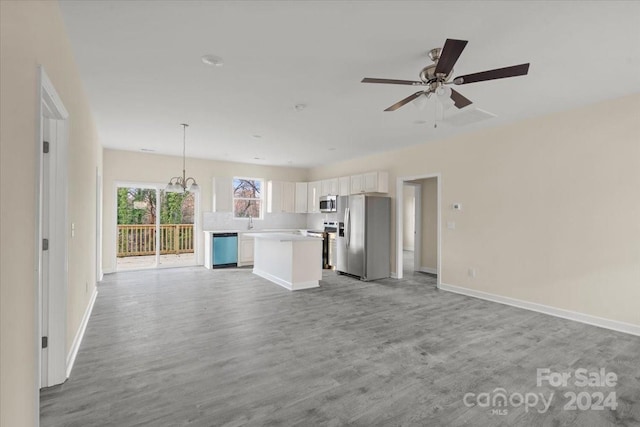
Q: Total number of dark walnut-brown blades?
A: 5